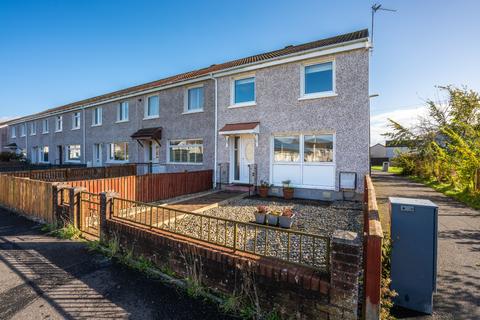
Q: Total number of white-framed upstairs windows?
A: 12